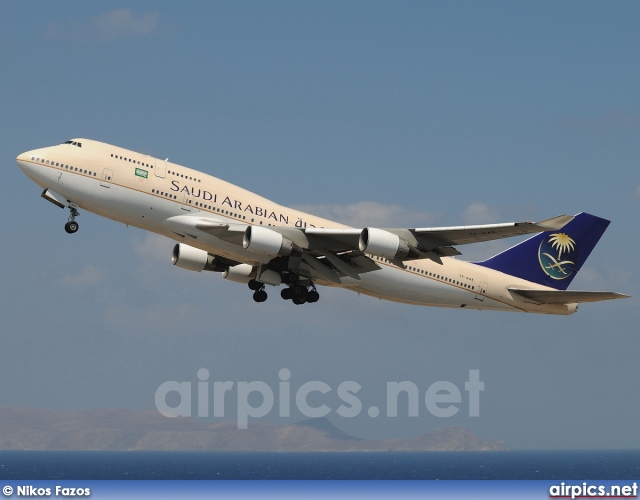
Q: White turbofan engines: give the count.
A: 4